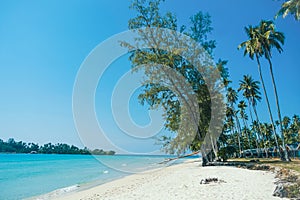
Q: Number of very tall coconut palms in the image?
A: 2